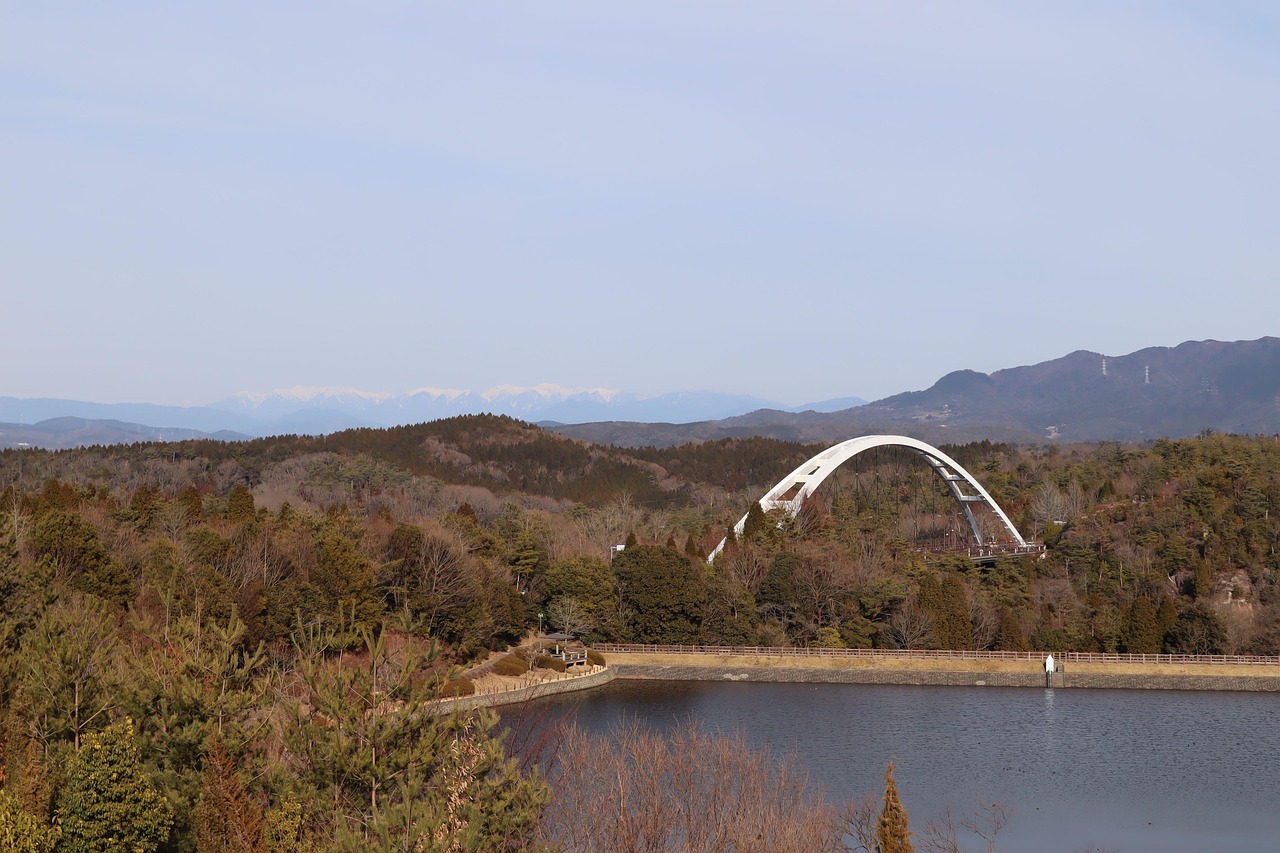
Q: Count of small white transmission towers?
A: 2